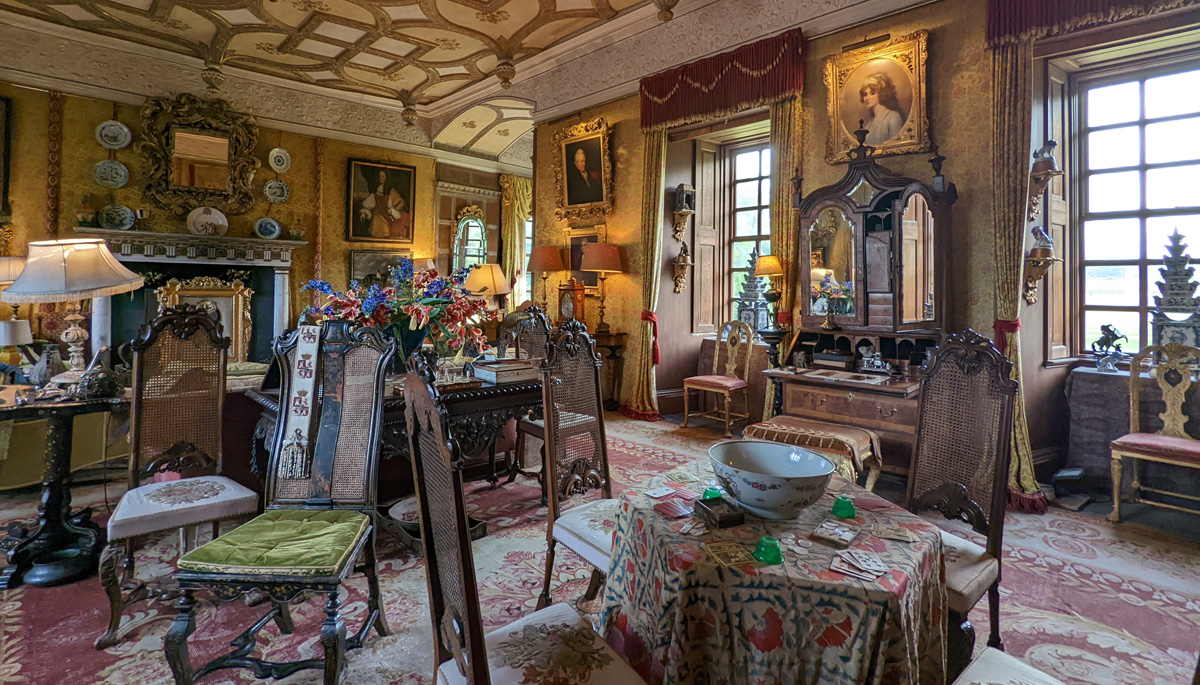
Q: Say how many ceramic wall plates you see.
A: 7